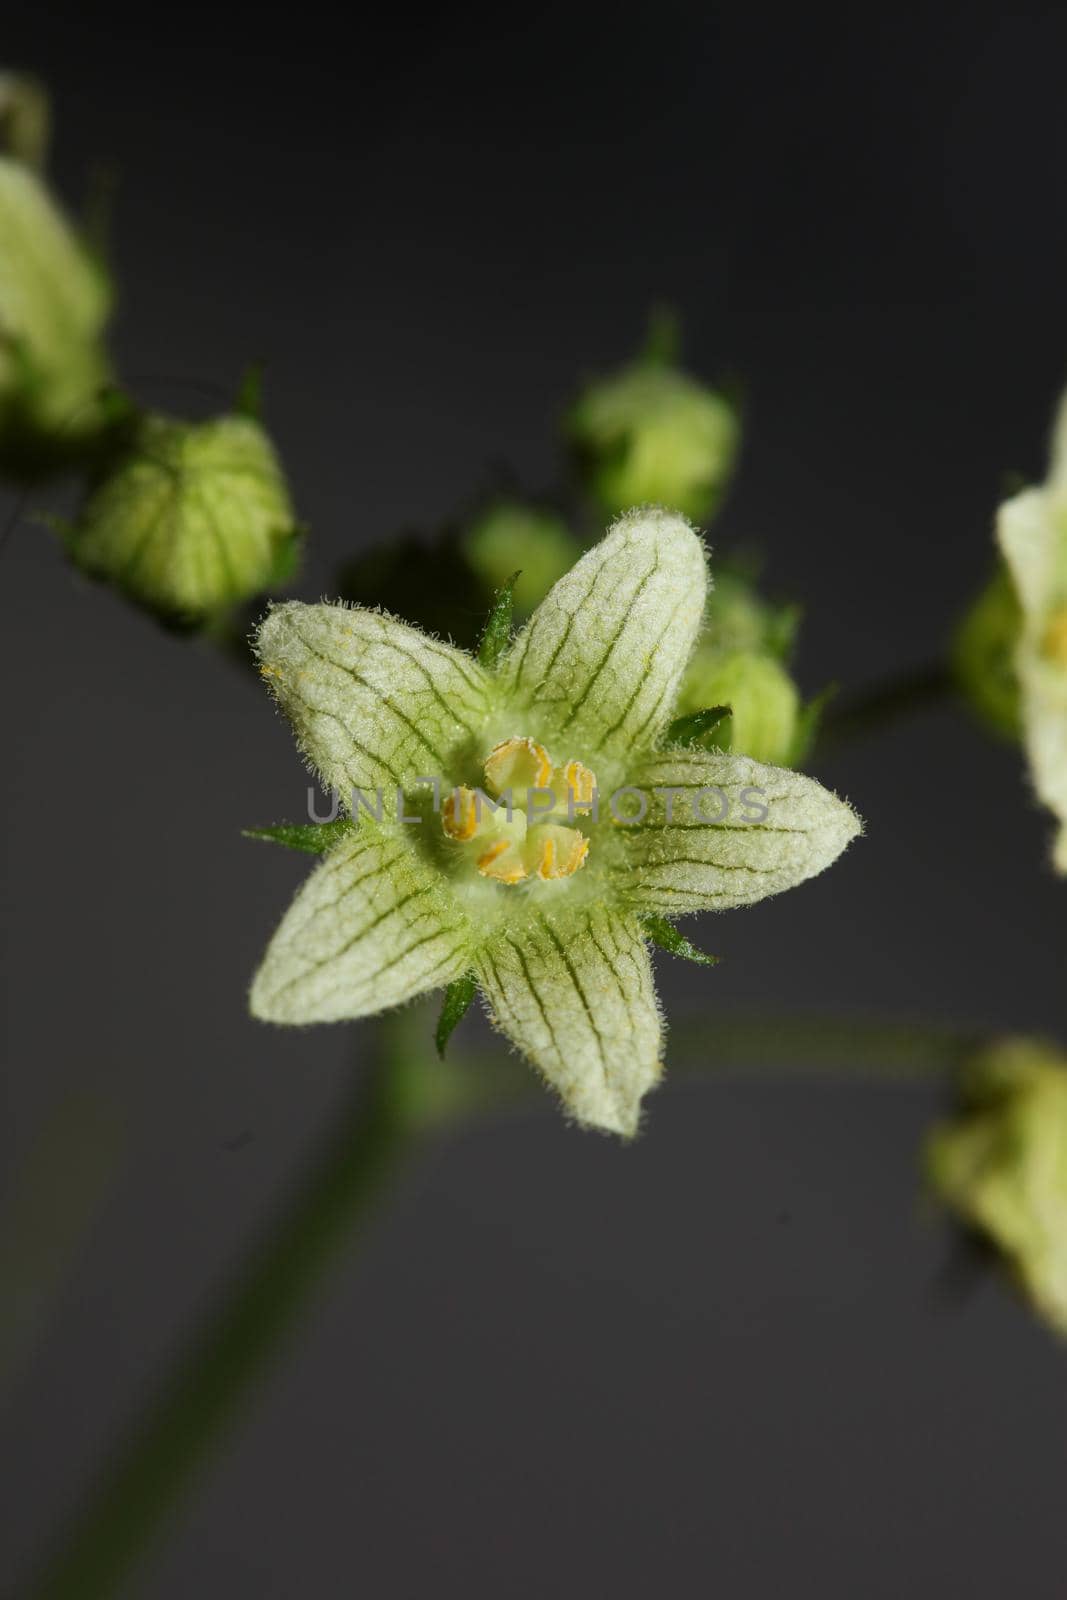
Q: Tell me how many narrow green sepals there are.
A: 5